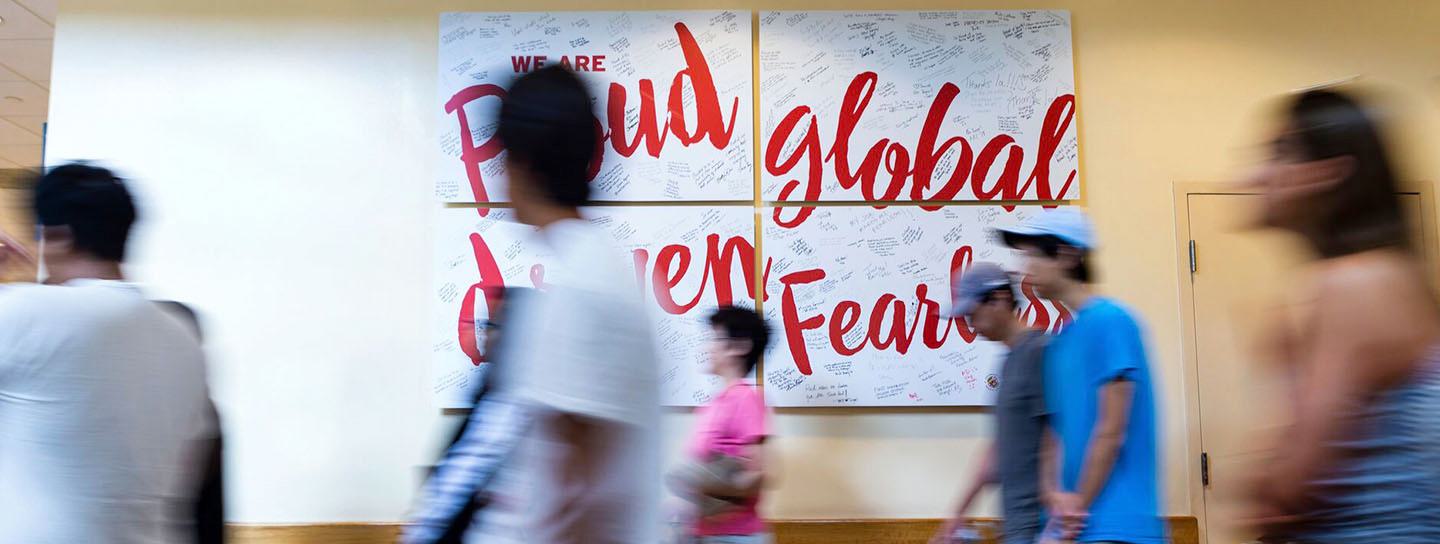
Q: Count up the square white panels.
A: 4